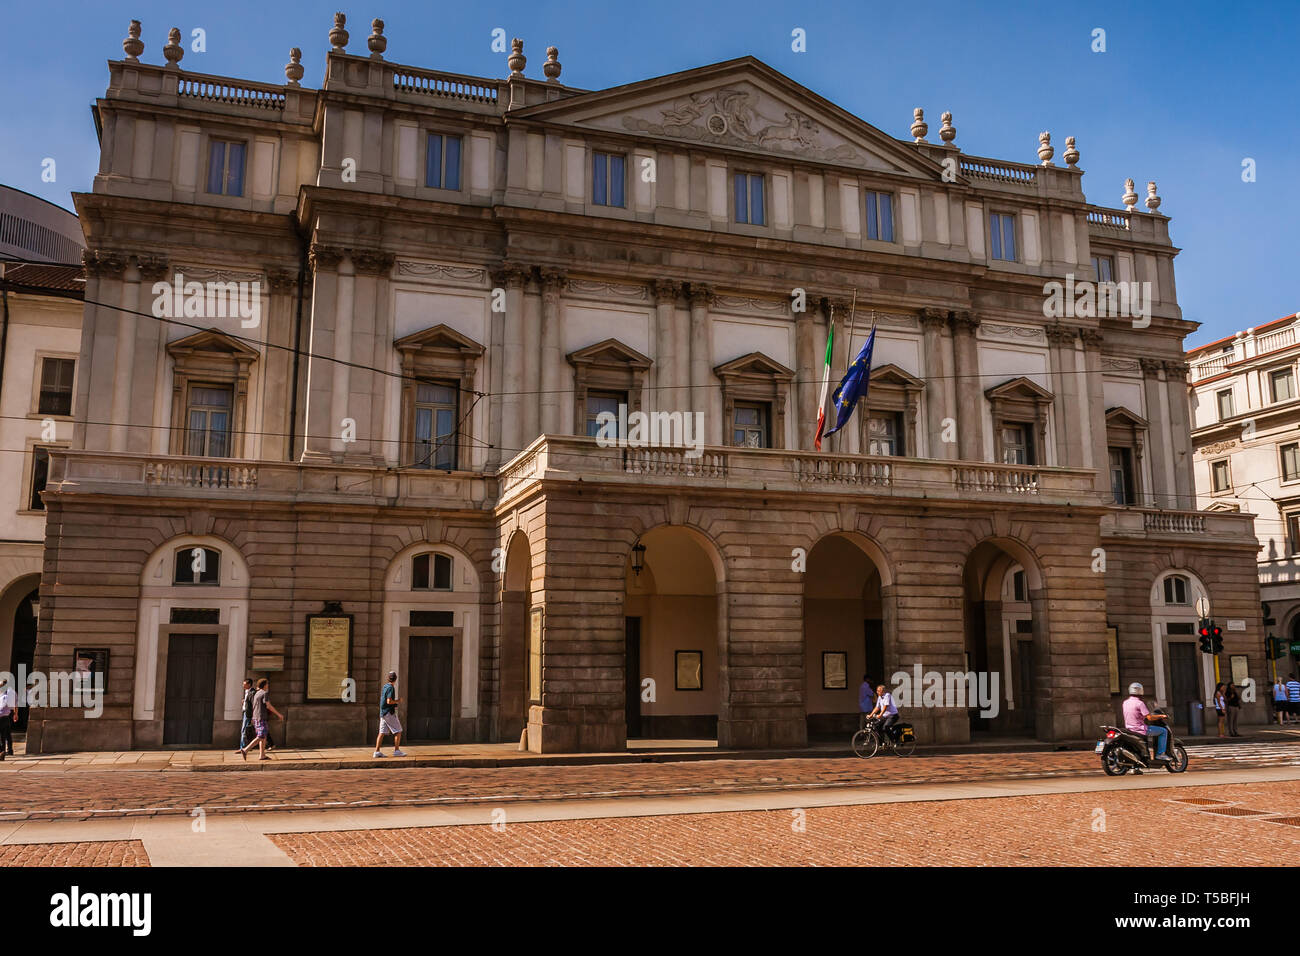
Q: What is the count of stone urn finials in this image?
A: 13